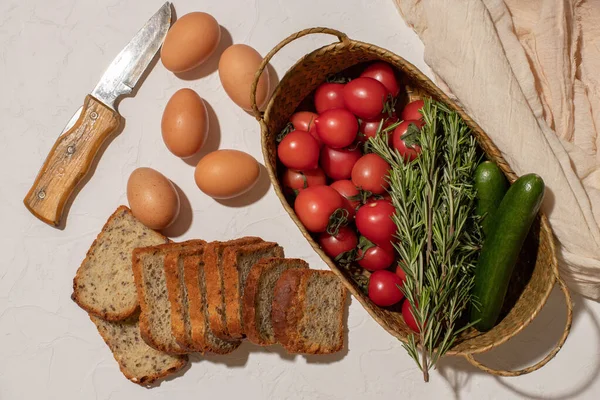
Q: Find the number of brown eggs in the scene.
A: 5